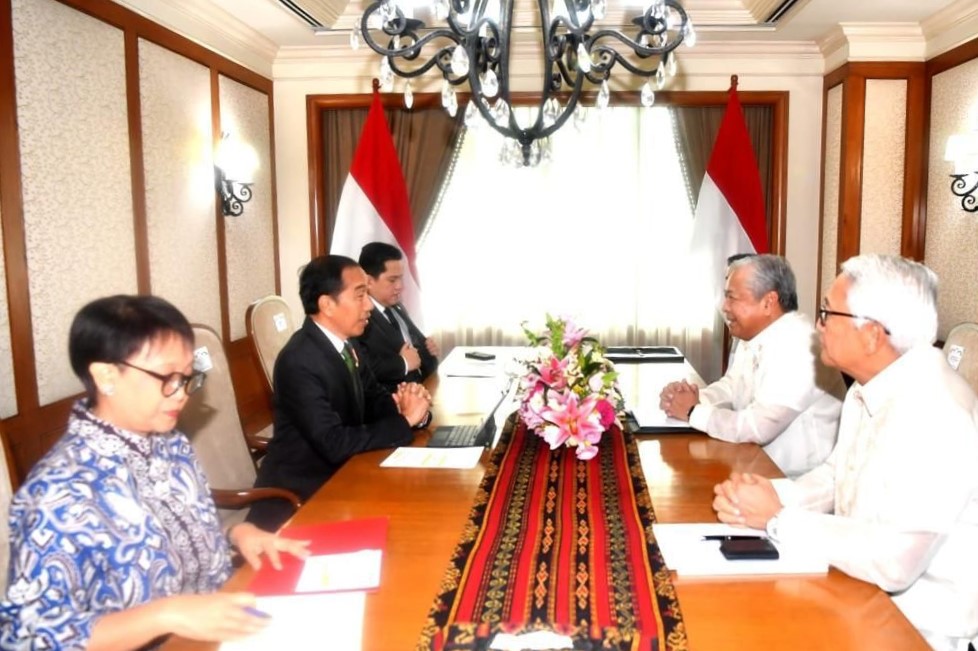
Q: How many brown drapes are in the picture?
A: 2